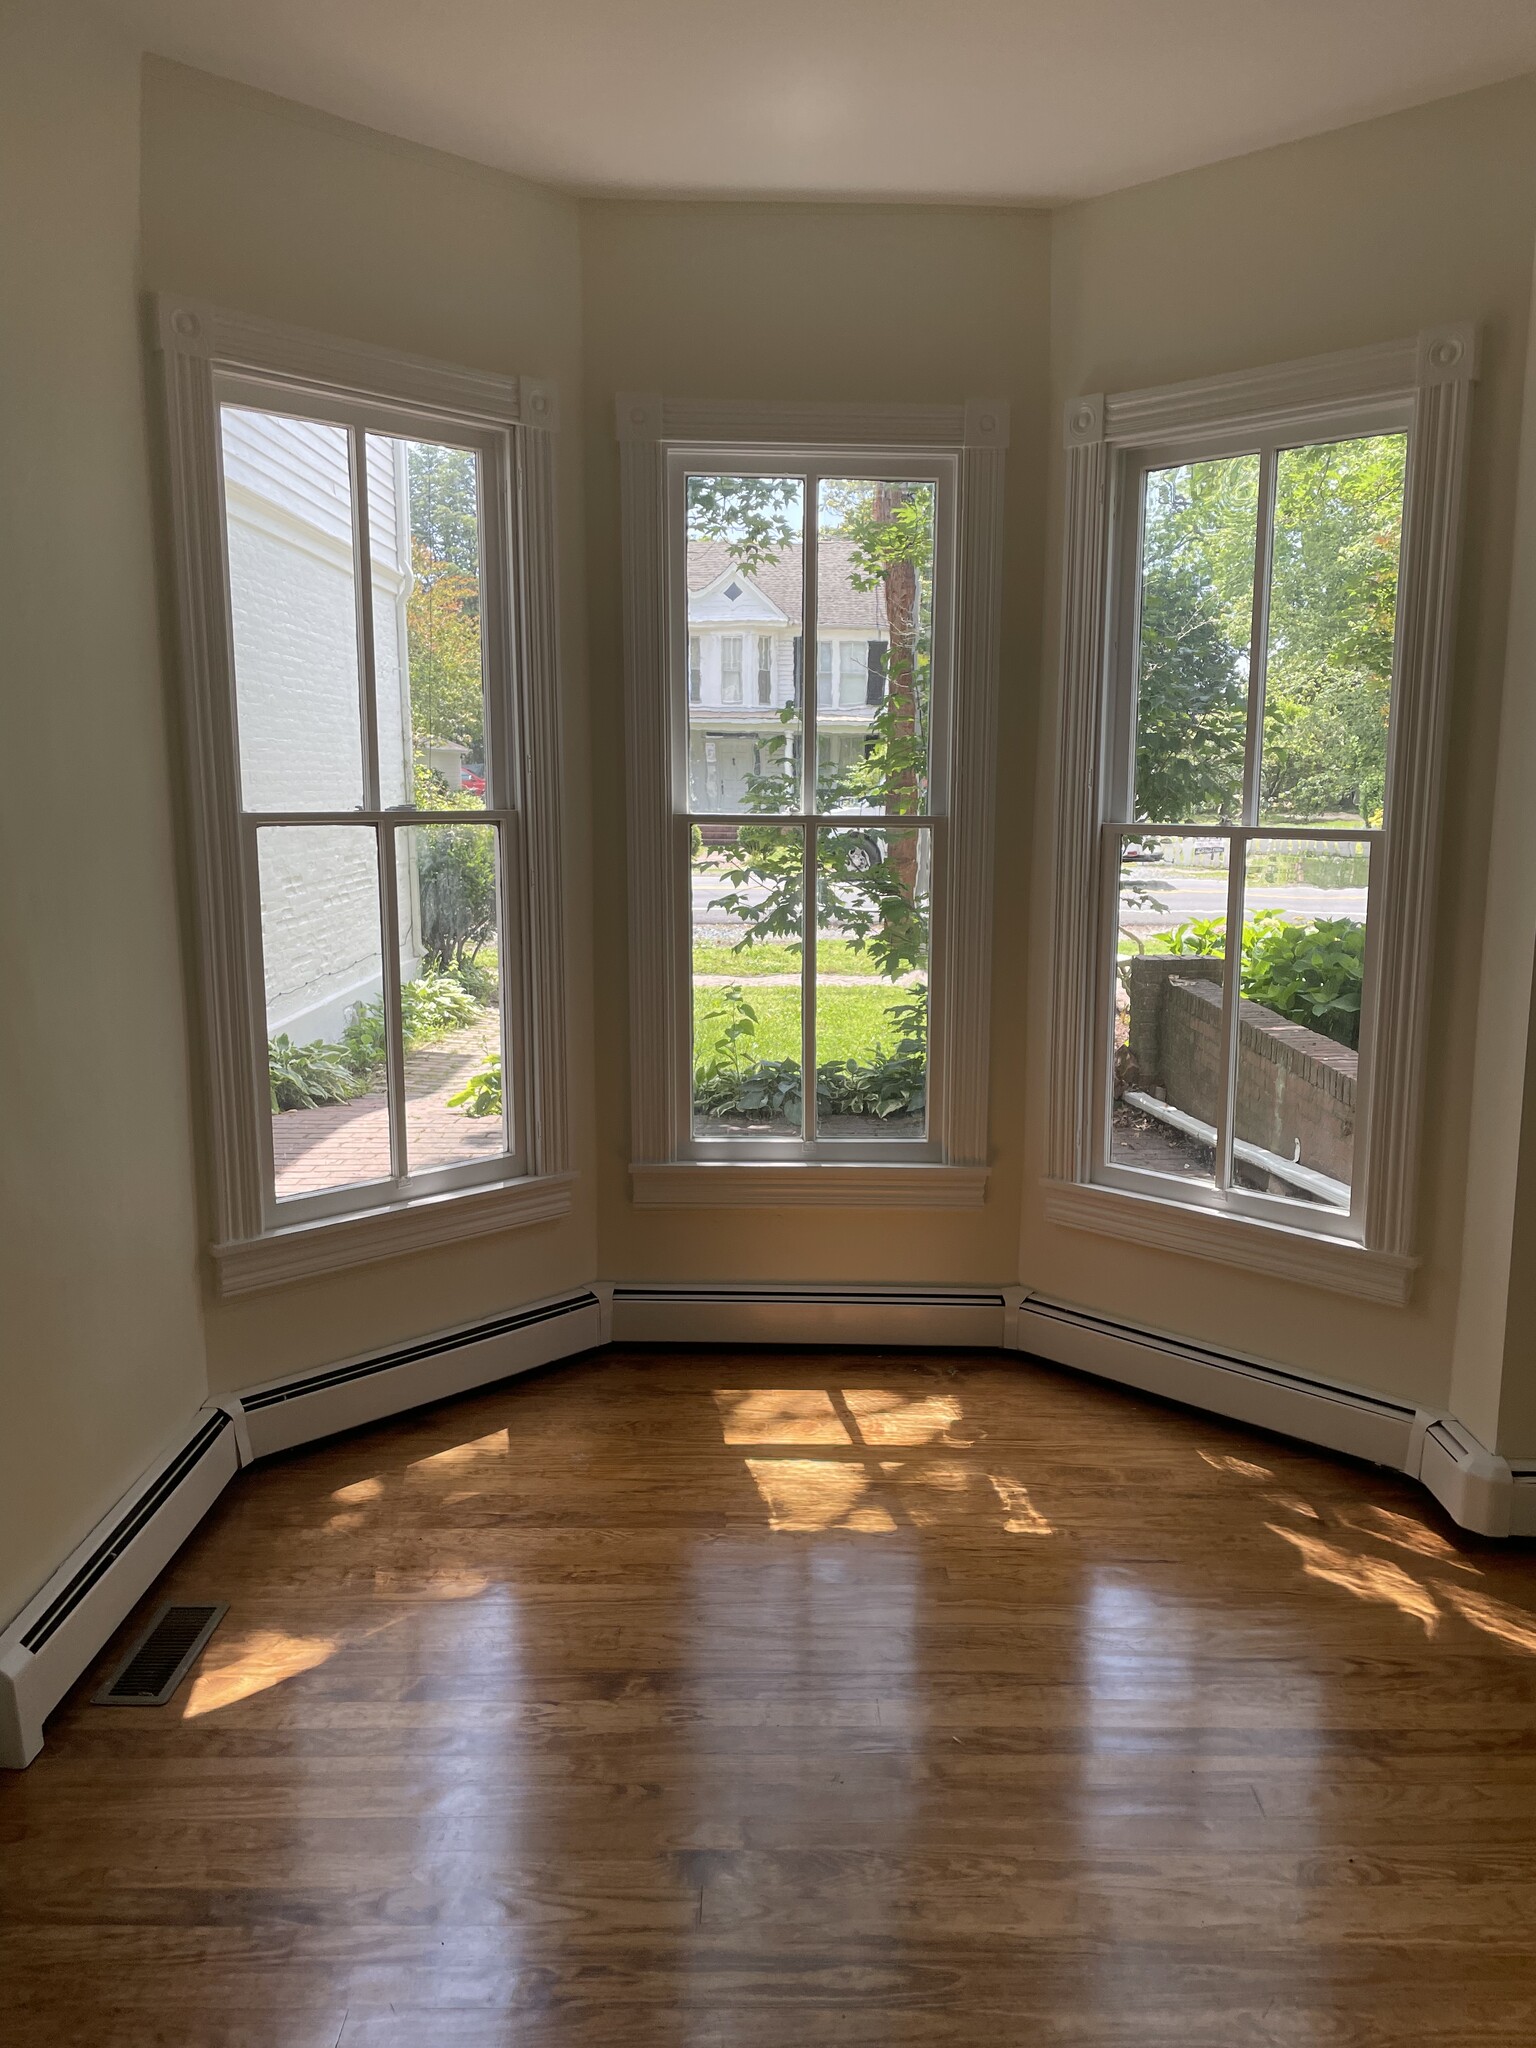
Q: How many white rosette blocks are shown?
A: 6